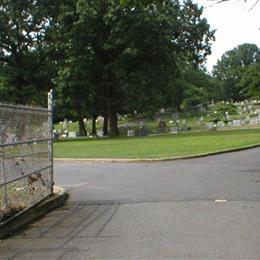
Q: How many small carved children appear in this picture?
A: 0